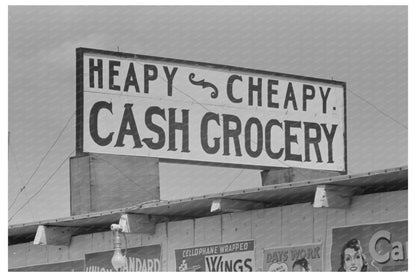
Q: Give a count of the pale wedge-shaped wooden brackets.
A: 4